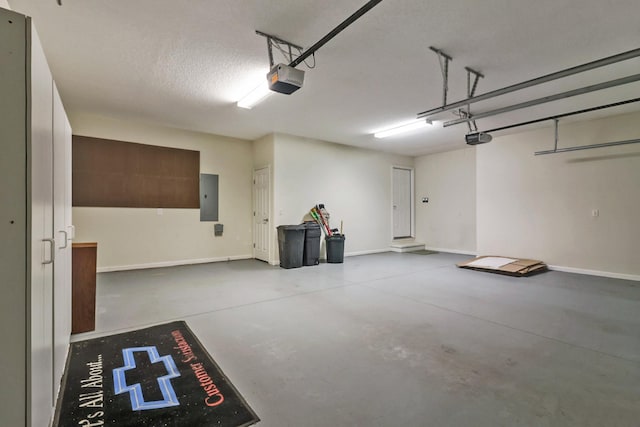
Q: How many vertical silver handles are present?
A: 3